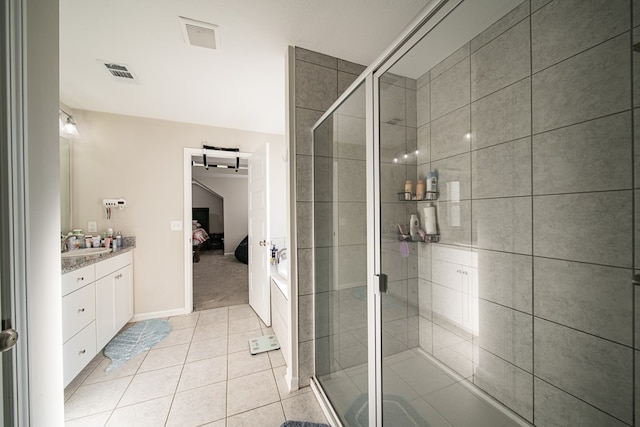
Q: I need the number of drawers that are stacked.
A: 3